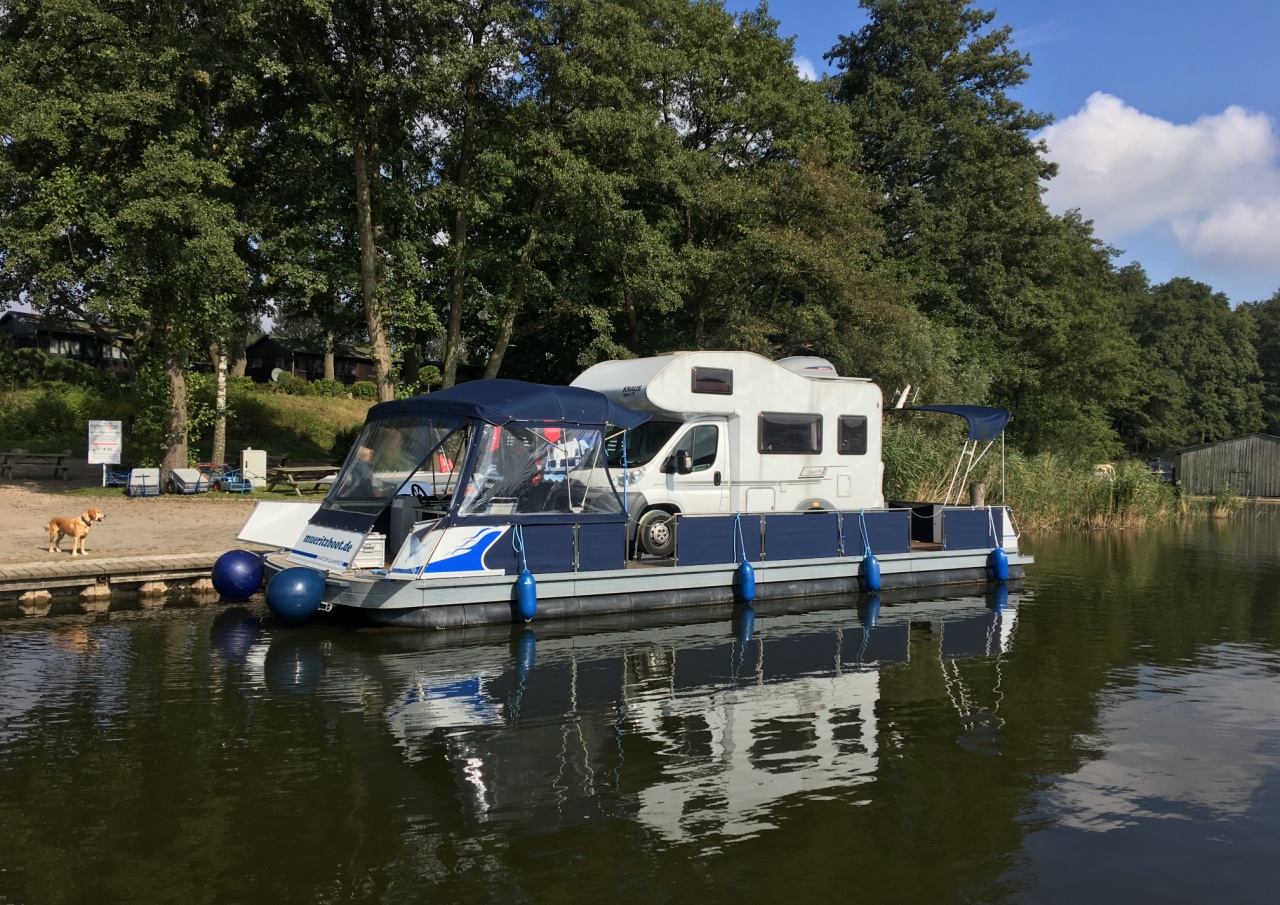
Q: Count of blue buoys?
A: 6